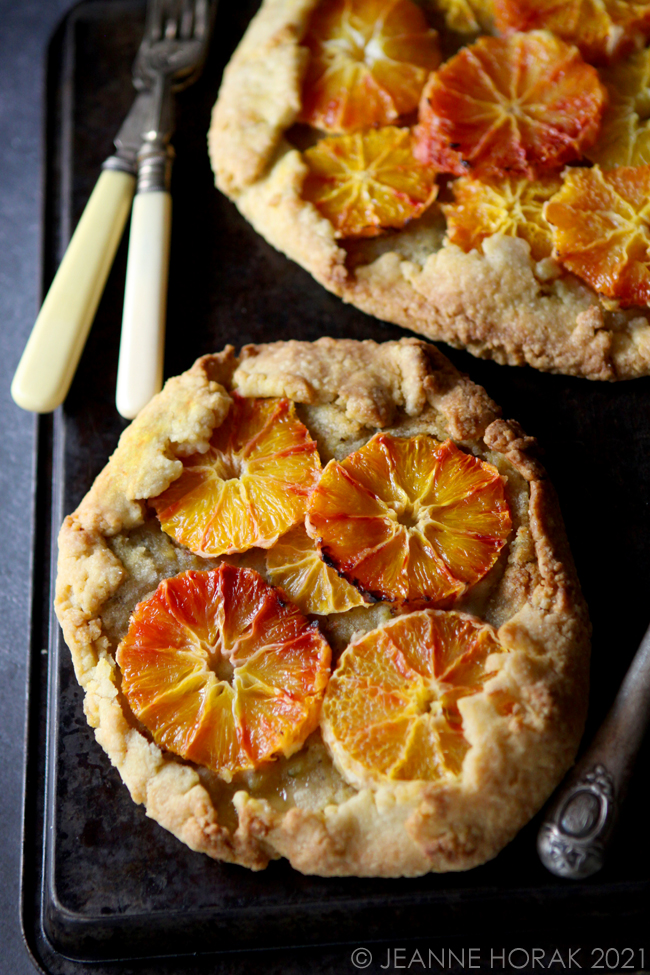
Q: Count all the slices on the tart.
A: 5